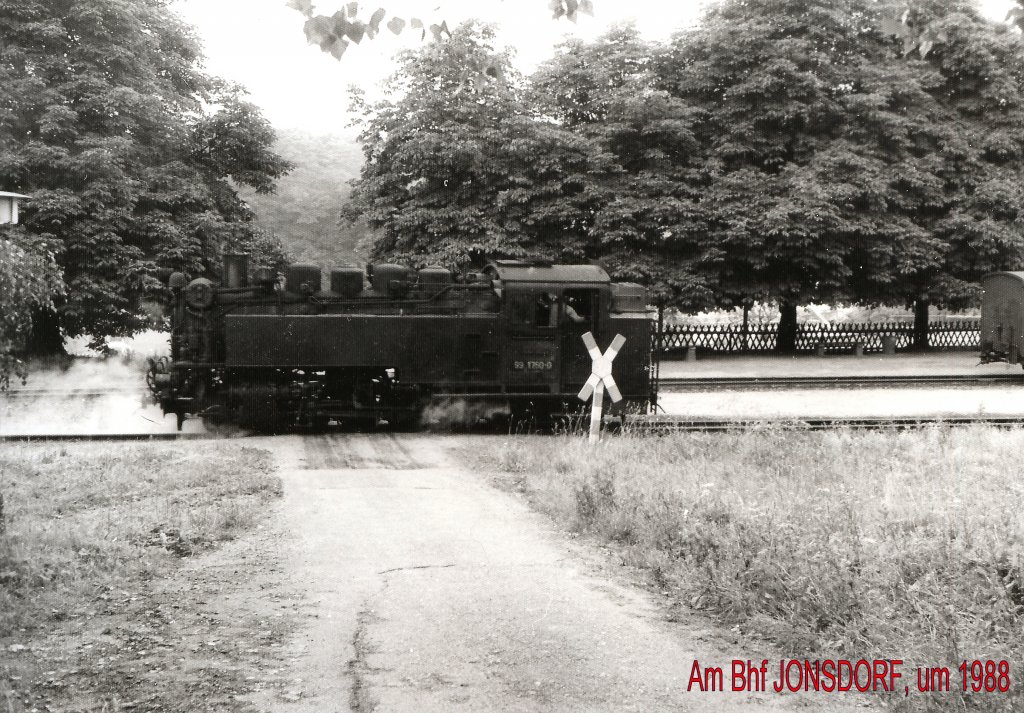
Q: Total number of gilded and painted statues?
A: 0